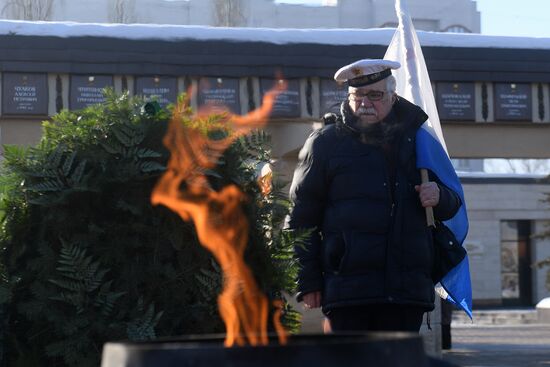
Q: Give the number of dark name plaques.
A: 8